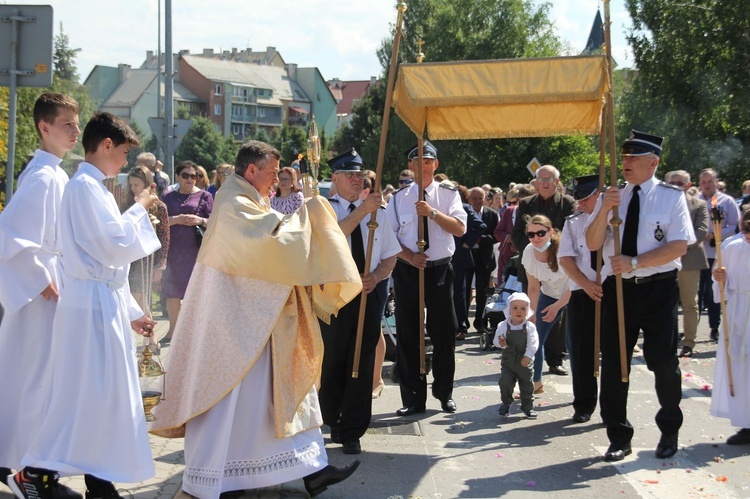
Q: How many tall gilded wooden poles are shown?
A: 4